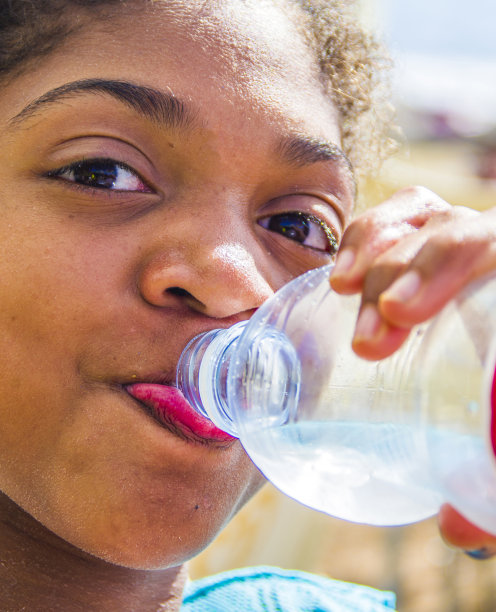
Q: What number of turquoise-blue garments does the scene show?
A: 1